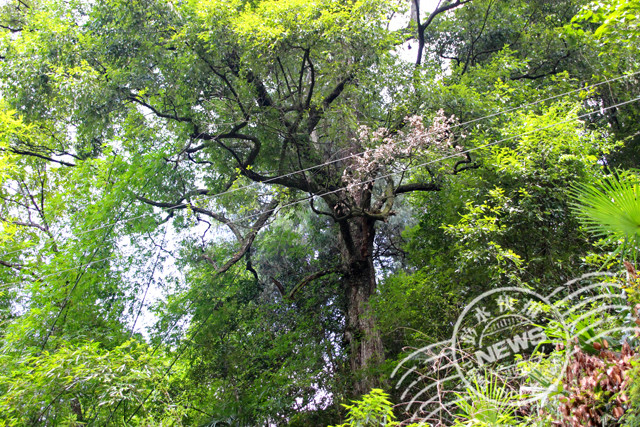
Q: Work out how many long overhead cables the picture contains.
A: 2